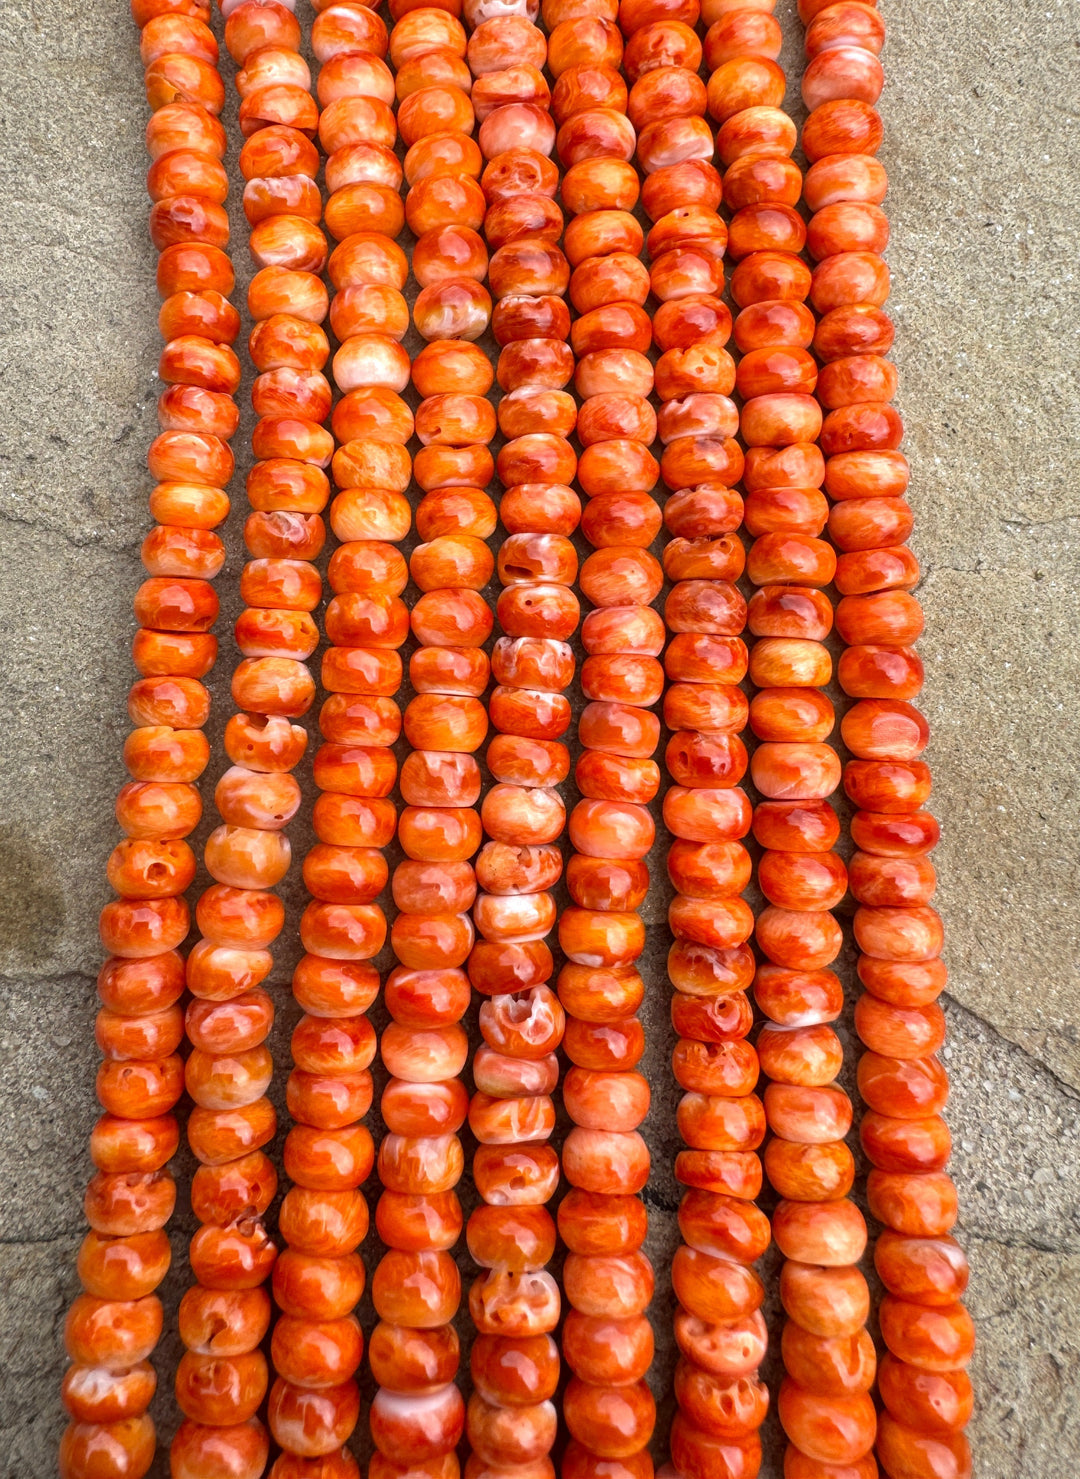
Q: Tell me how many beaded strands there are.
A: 9